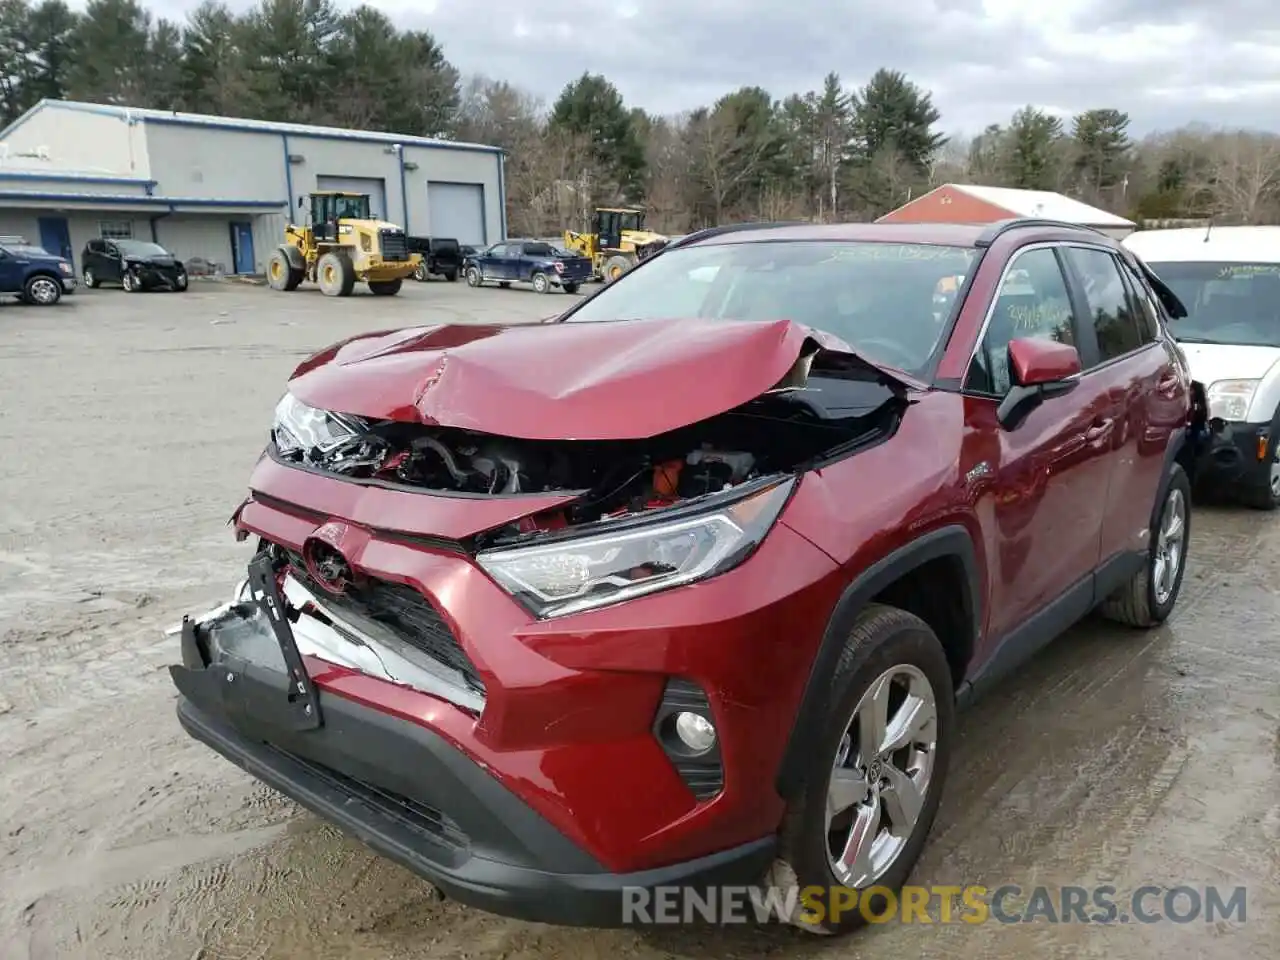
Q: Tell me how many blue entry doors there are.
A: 2